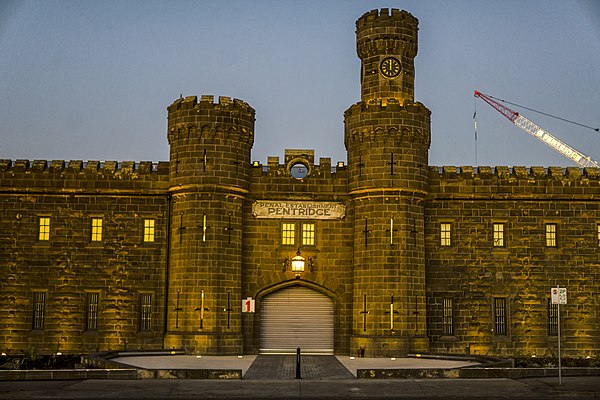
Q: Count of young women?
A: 0